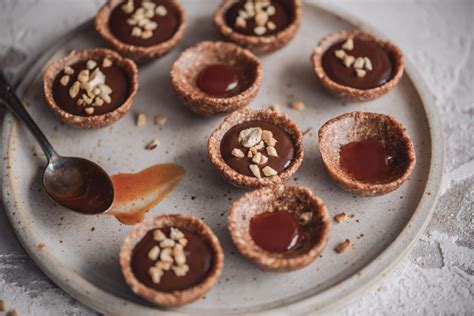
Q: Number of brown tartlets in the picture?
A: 9